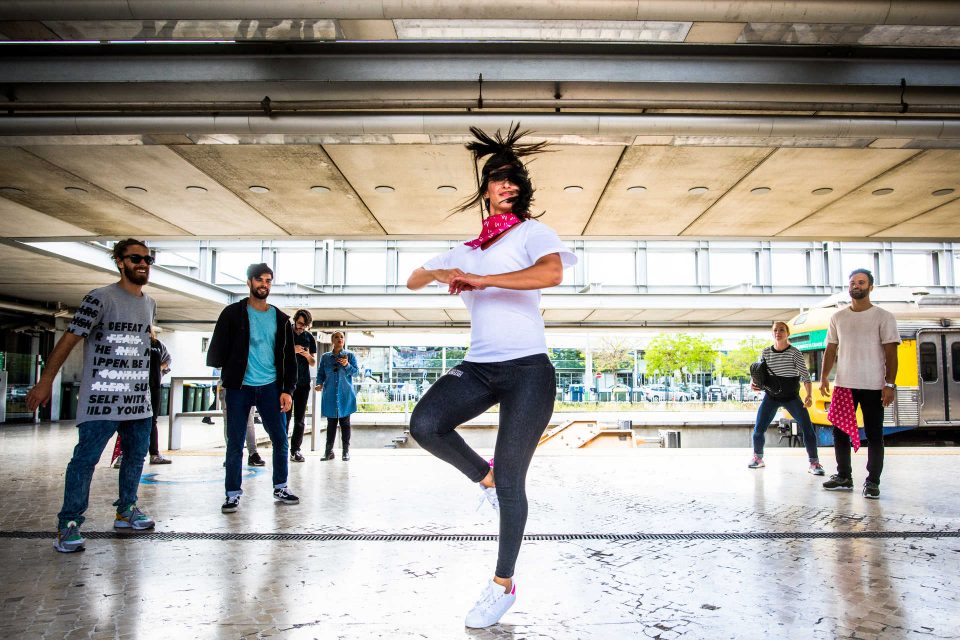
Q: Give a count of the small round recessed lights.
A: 15